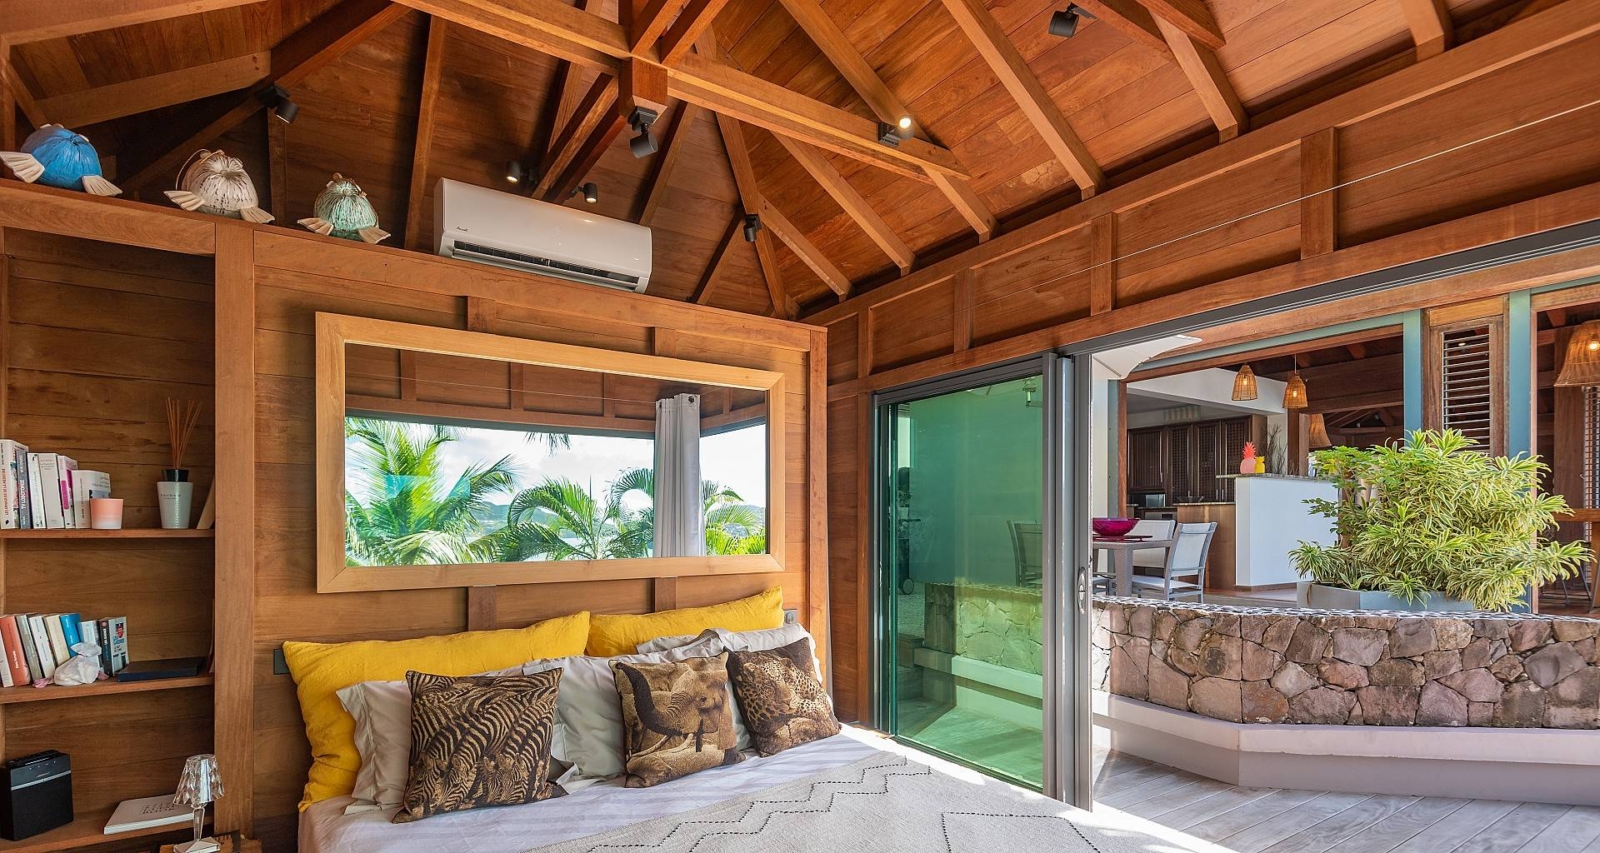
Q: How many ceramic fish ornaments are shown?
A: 3